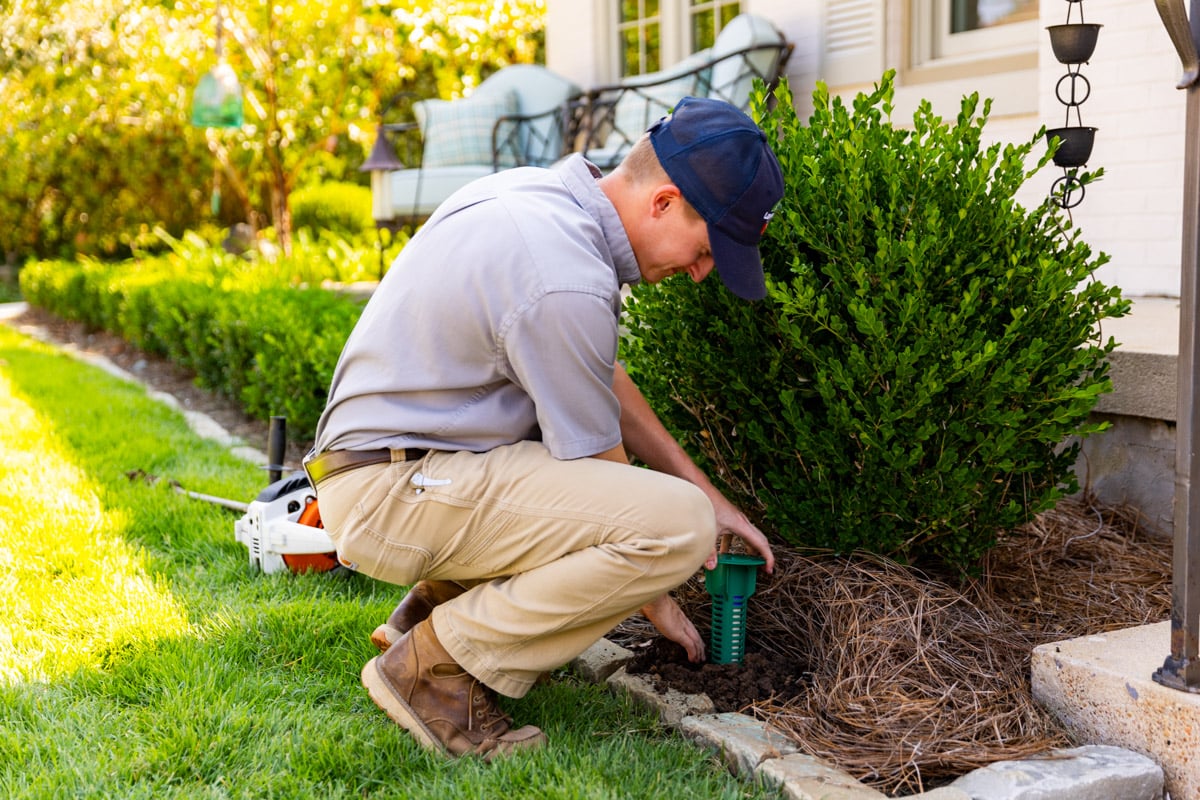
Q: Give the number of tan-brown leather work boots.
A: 2